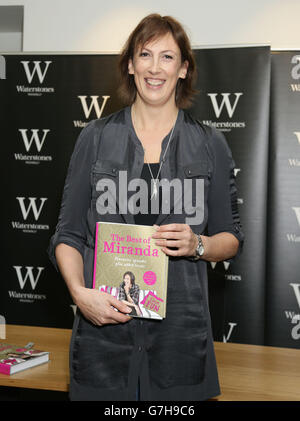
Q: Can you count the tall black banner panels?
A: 3